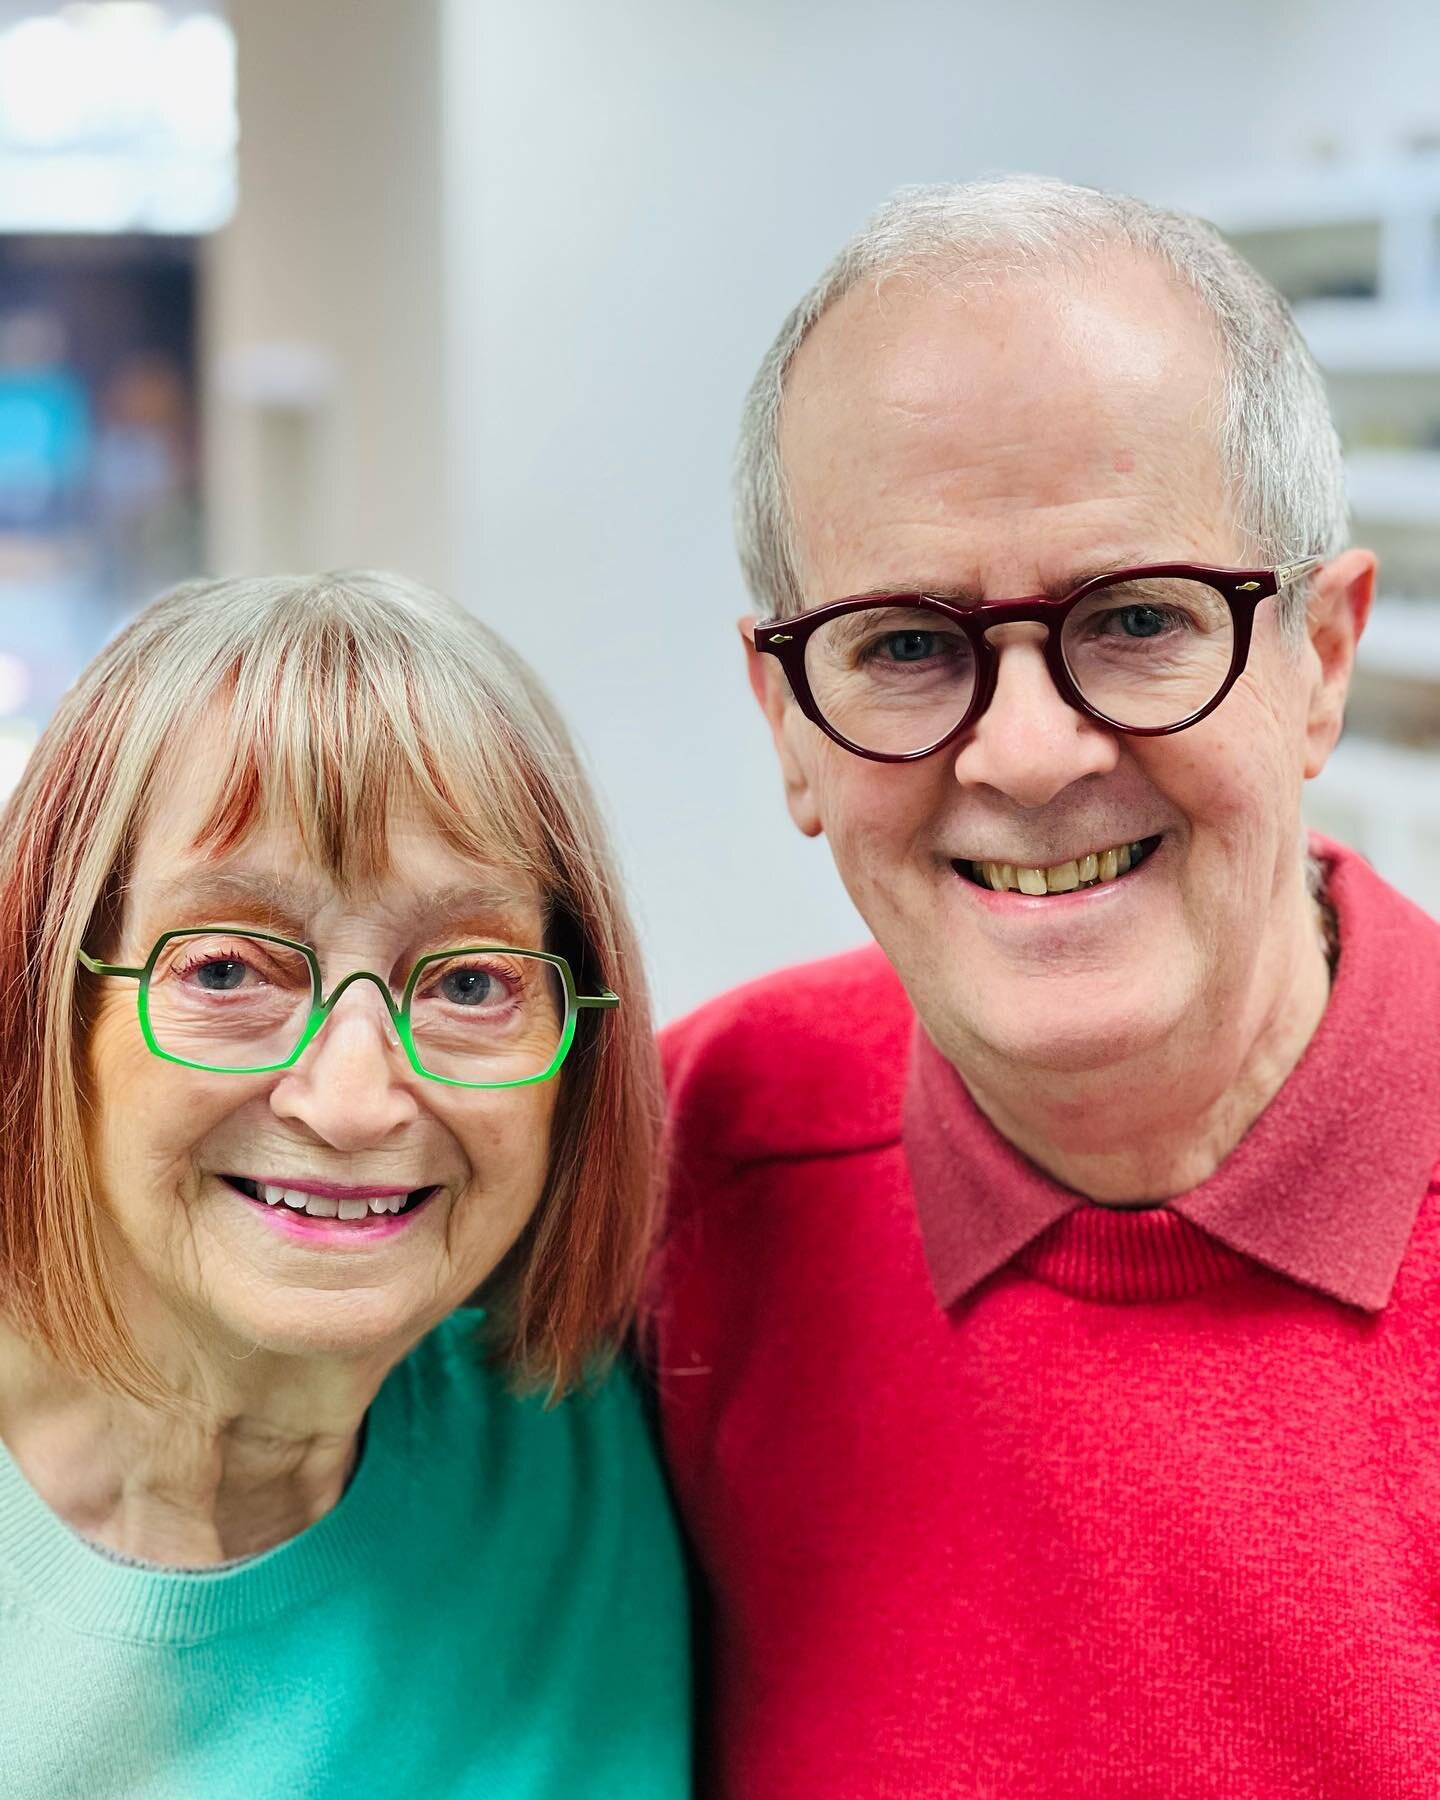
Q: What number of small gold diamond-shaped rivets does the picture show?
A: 2